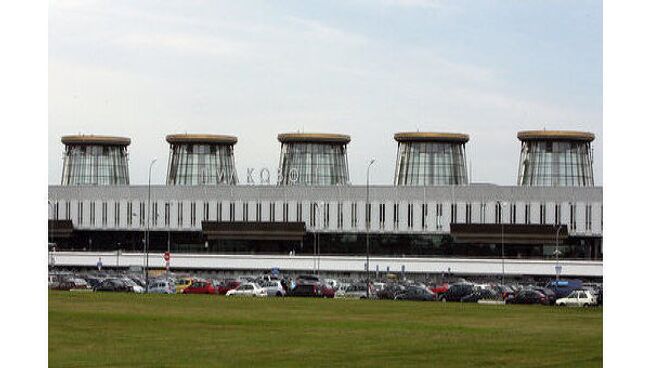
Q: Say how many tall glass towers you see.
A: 5